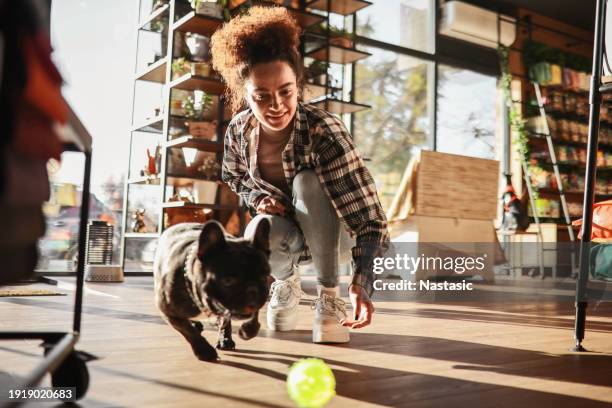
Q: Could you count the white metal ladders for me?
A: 1